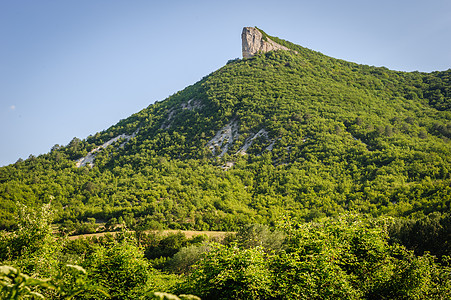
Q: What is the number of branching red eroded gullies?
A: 0